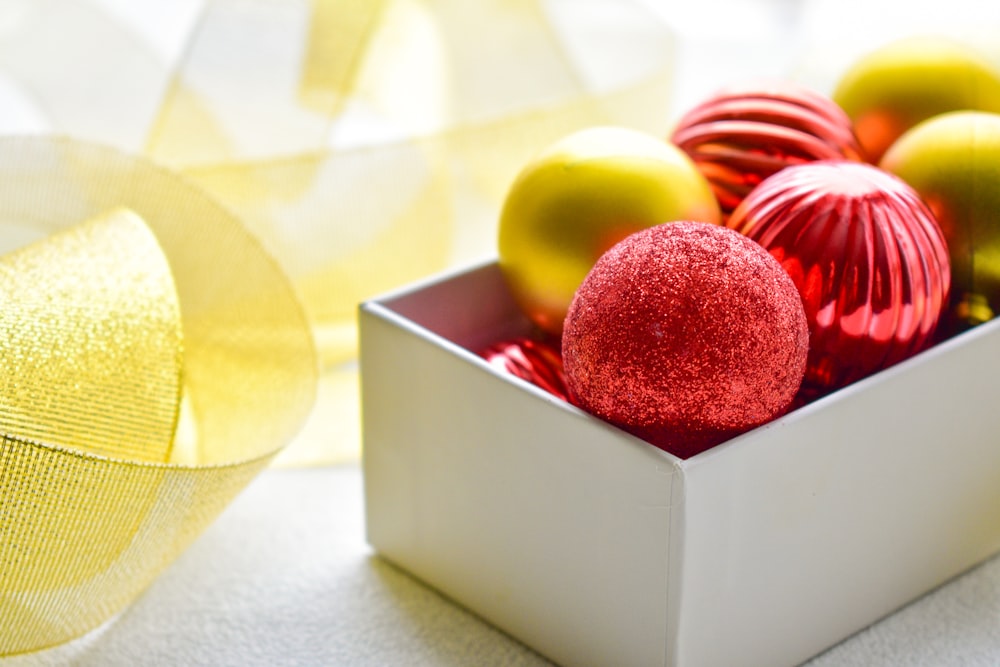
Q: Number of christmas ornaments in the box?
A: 7